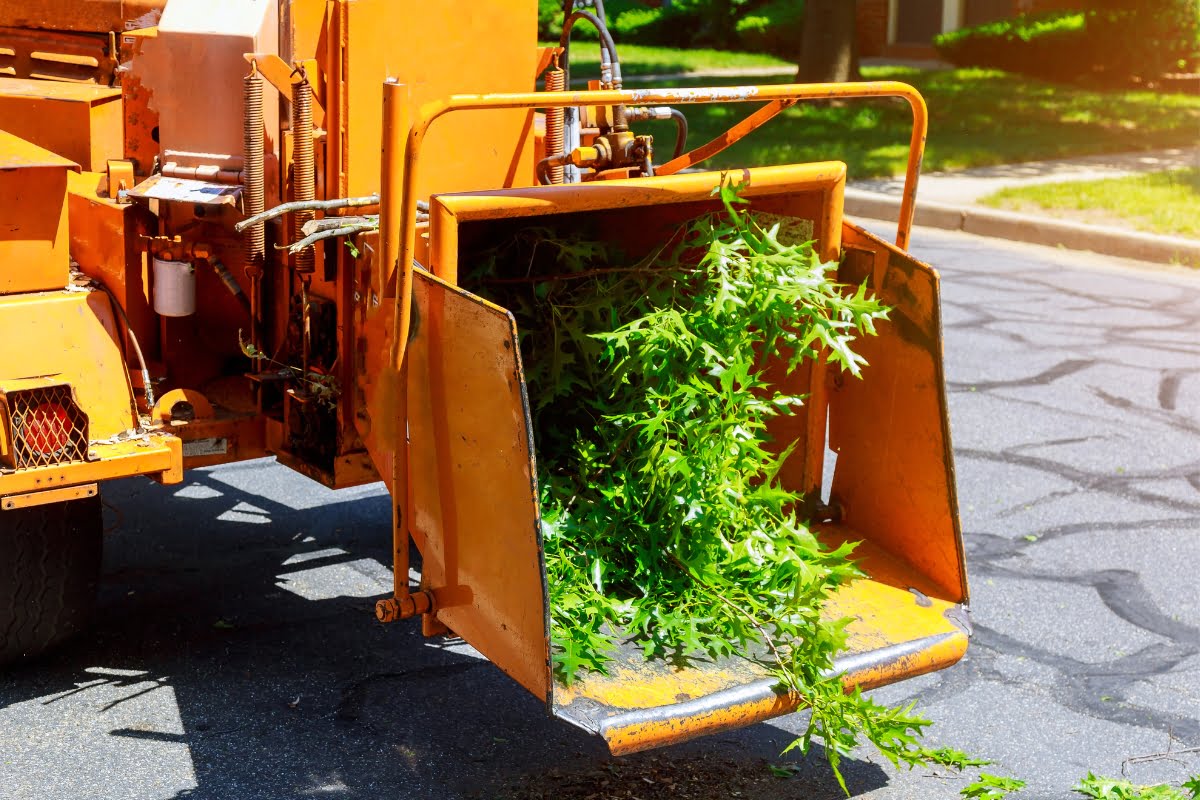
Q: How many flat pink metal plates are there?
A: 1